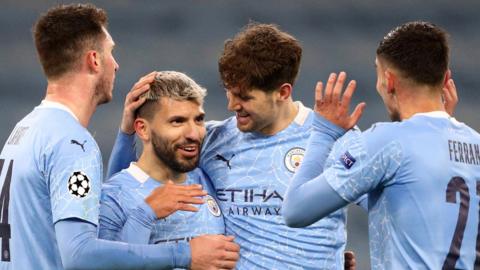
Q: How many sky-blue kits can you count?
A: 4